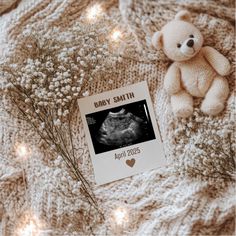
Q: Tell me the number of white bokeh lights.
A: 5